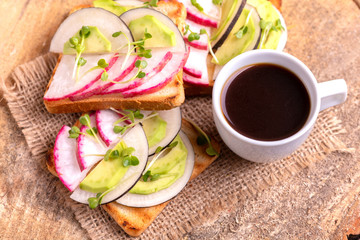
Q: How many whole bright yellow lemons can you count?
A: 0